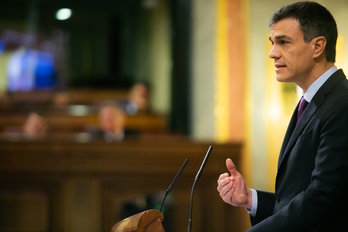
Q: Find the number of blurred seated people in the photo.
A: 3